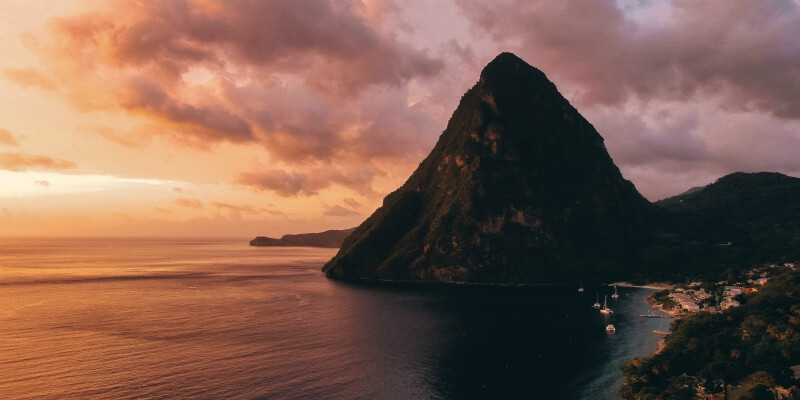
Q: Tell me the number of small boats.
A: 5